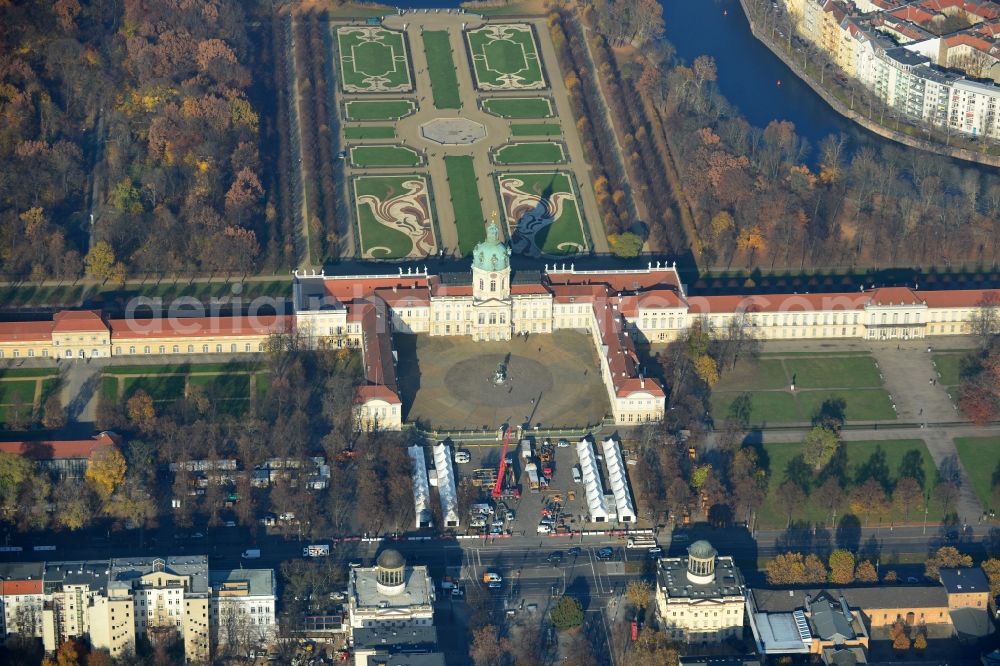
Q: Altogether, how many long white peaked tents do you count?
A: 4